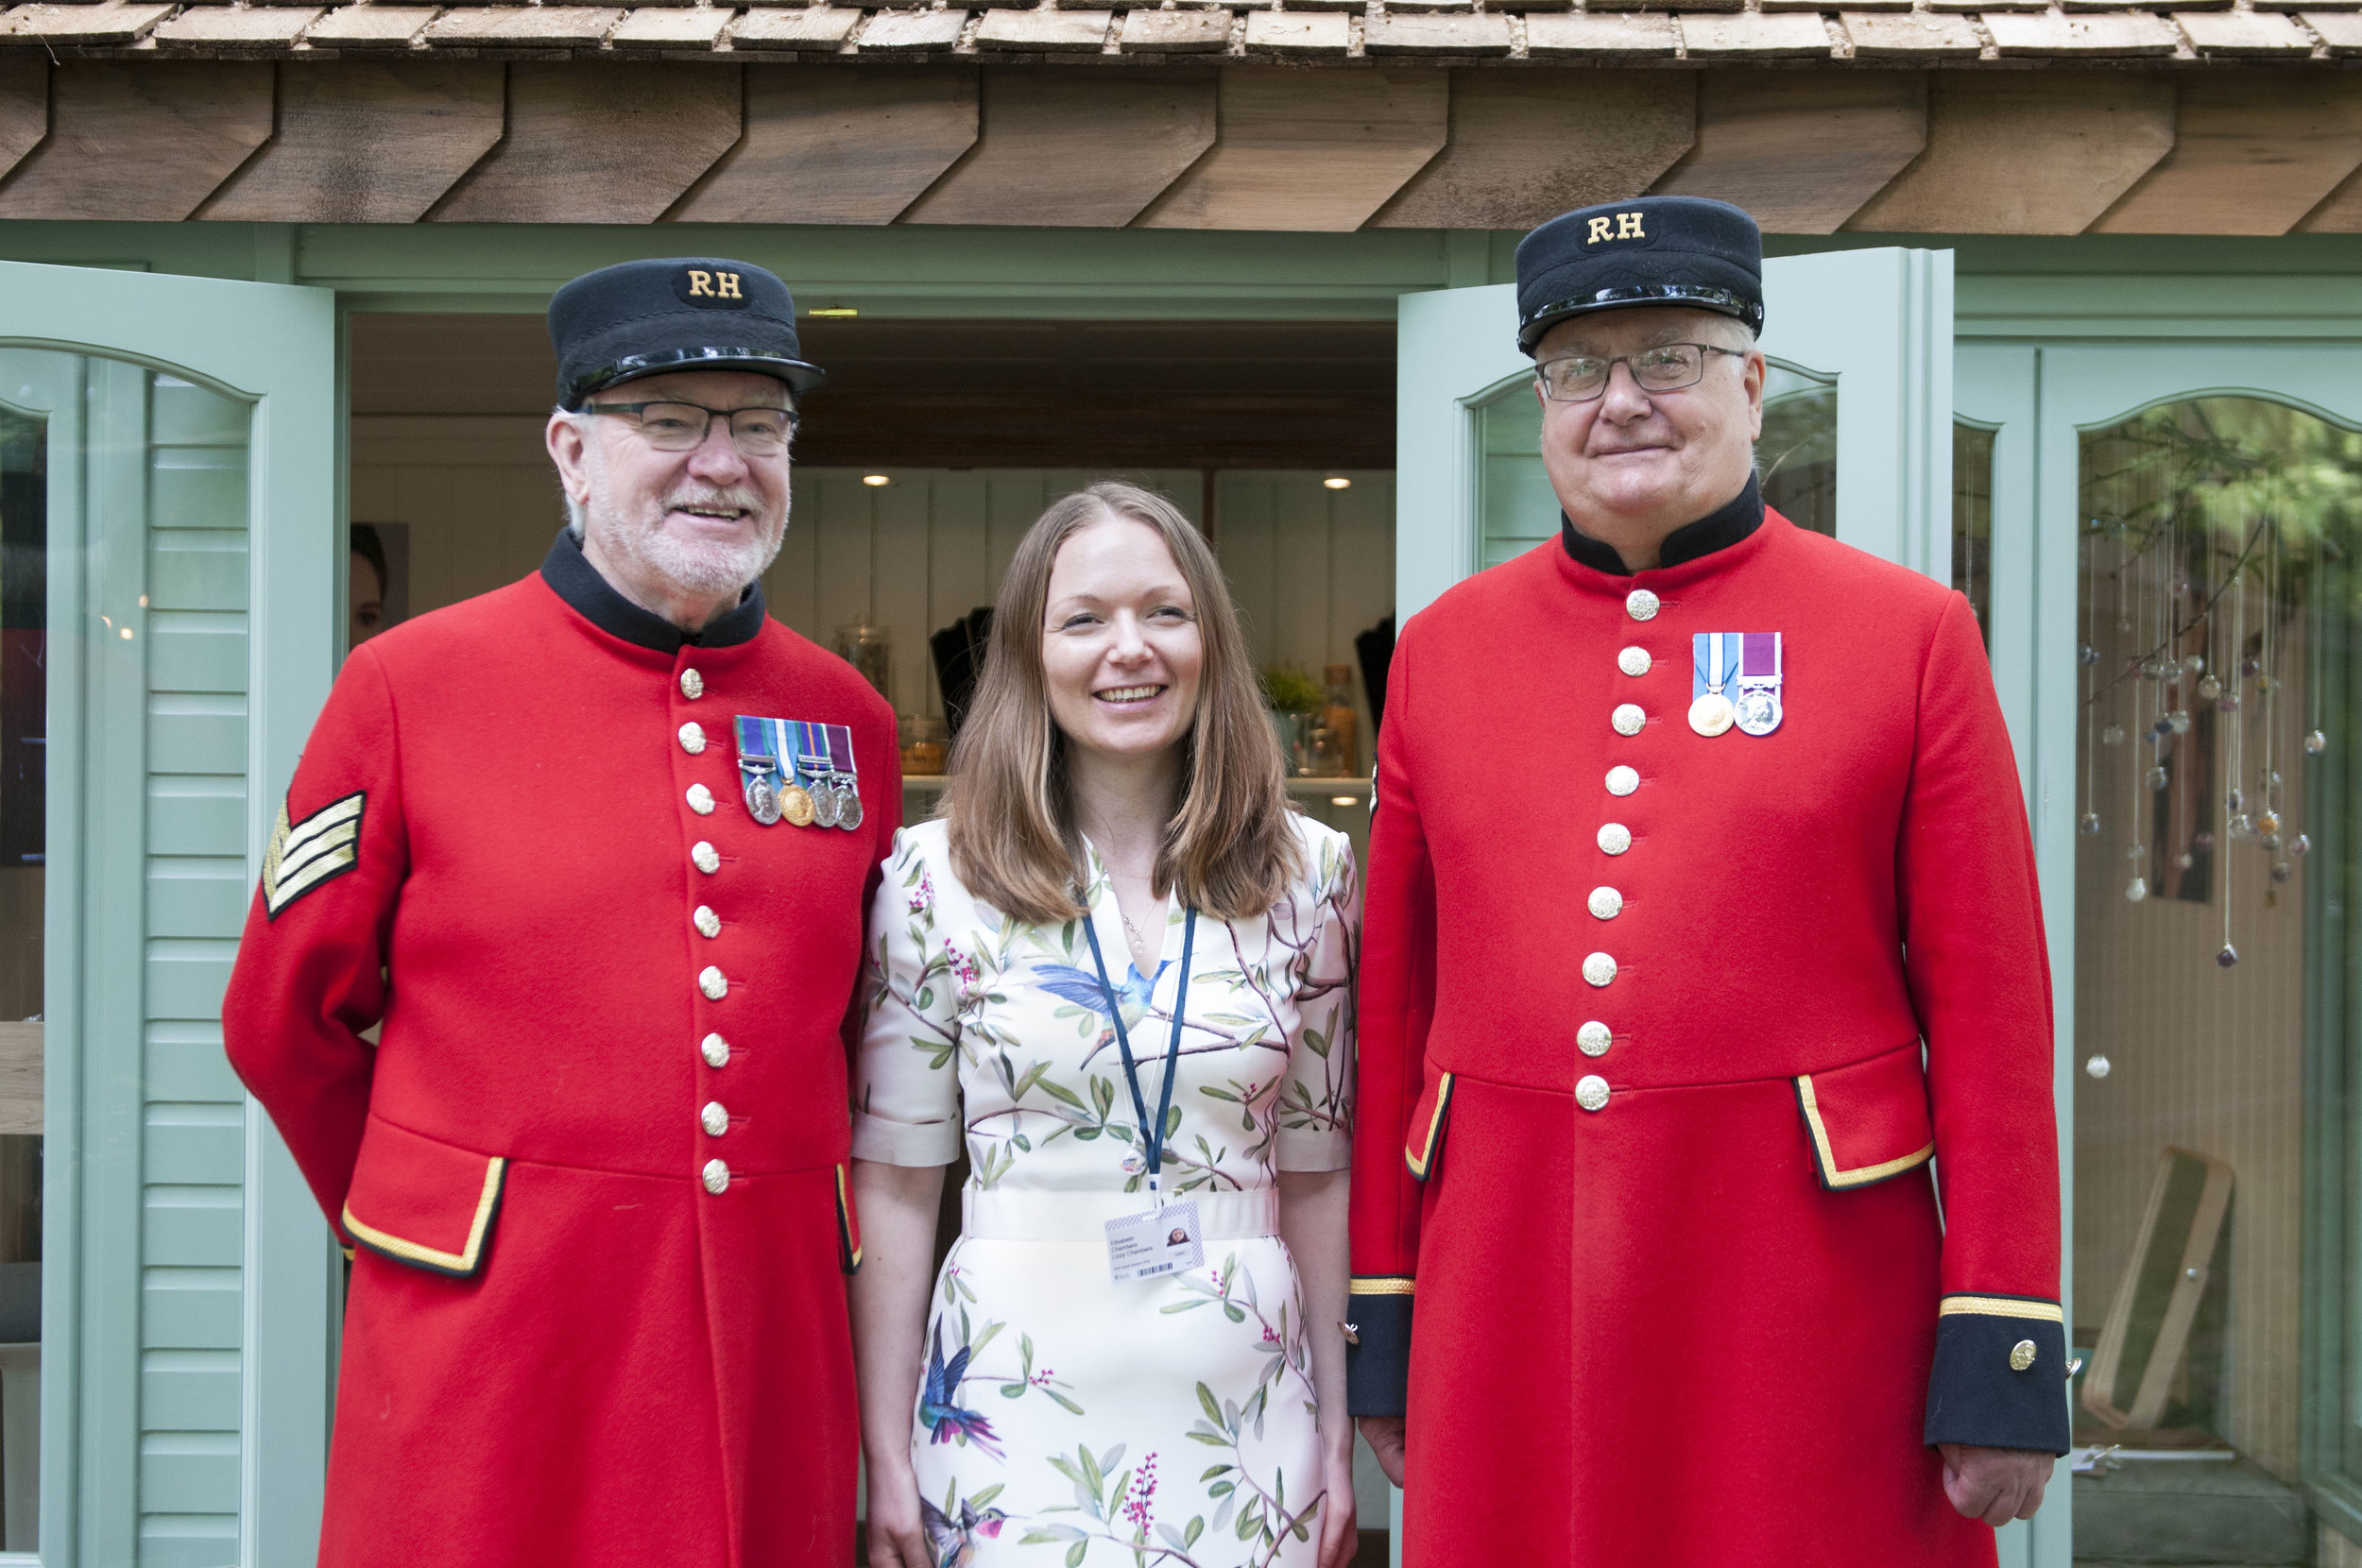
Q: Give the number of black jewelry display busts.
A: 2